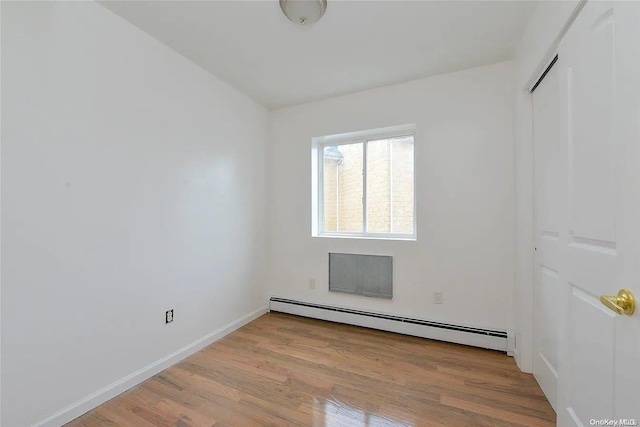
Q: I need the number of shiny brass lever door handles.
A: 1